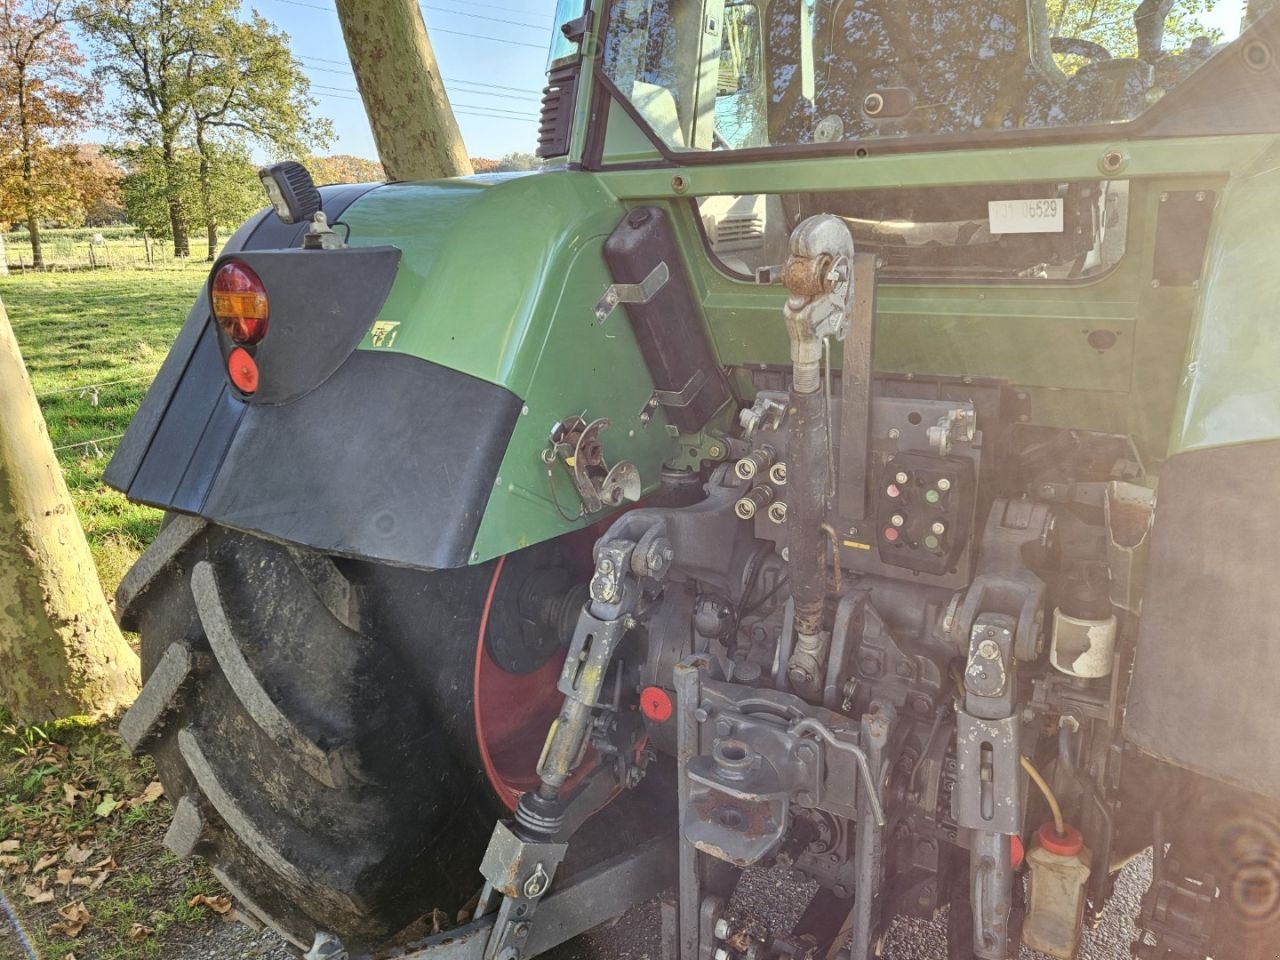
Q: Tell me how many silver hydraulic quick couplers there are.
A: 4